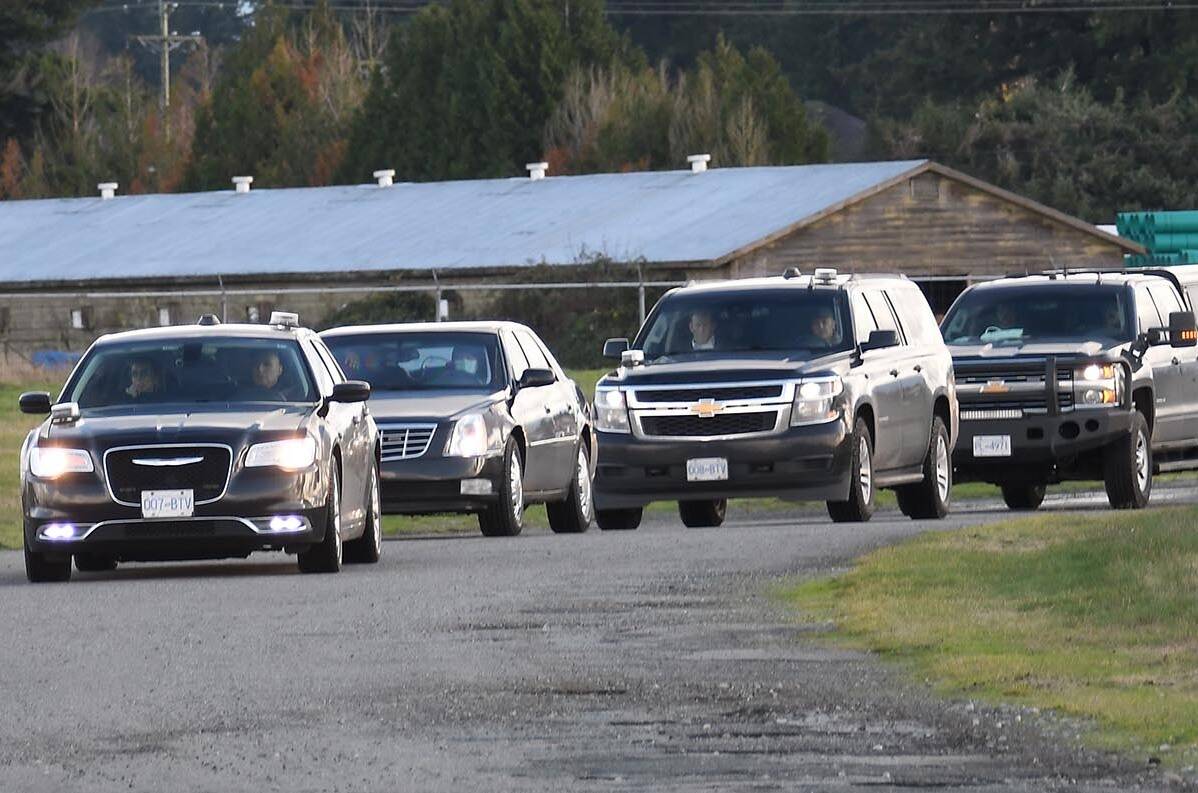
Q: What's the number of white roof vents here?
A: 5